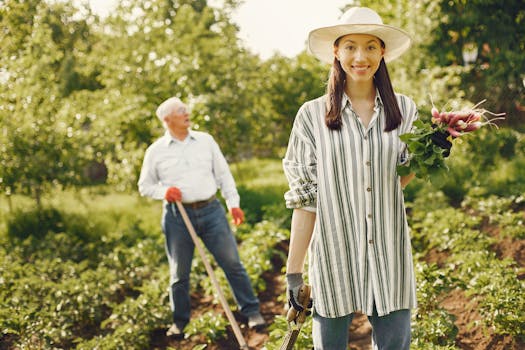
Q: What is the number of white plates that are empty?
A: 0